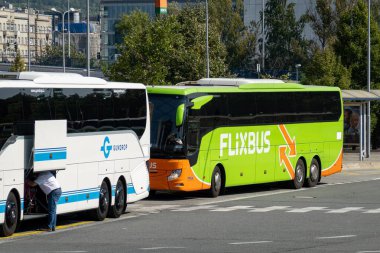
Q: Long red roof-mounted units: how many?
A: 0